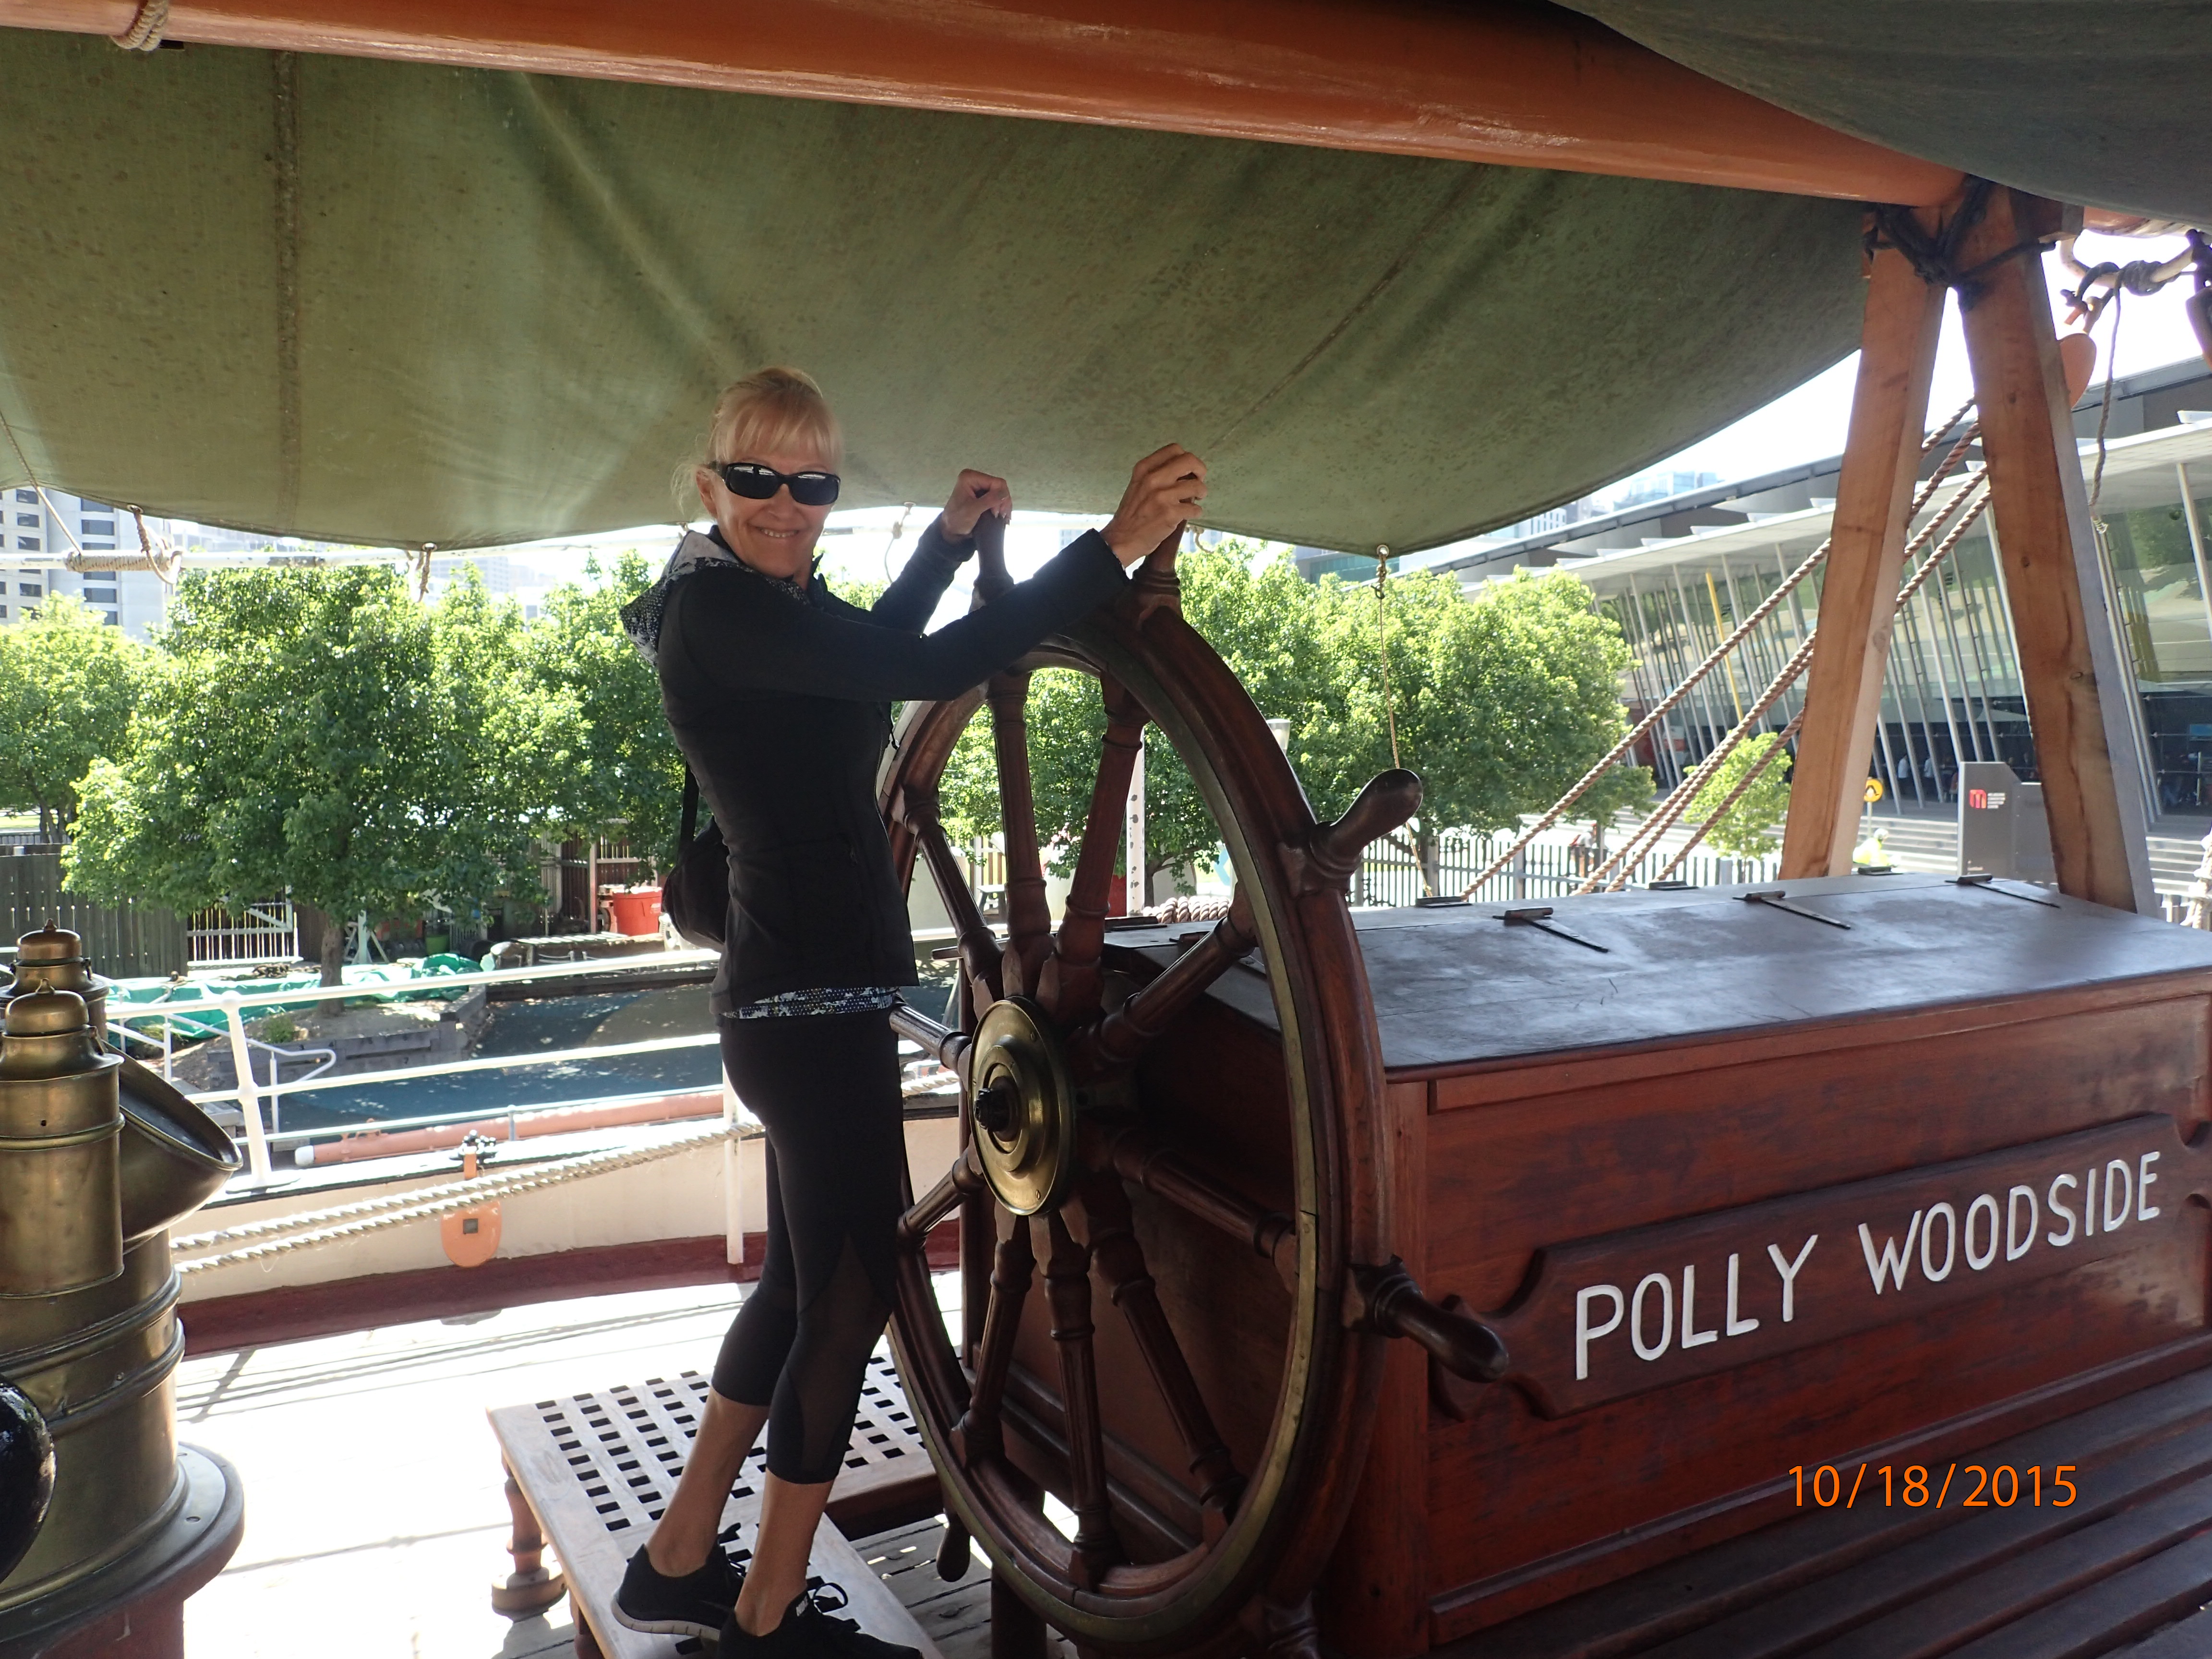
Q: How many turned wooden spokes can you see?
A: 10